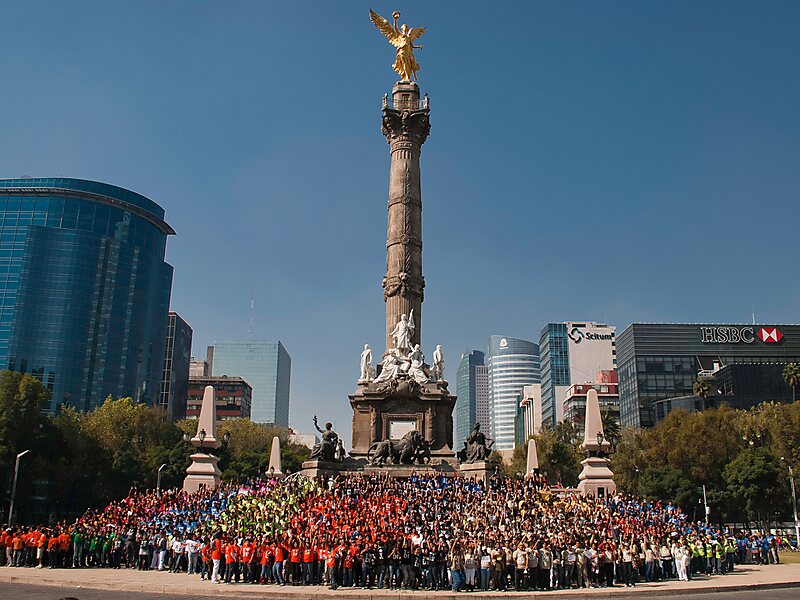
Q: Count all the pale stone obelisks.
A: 4